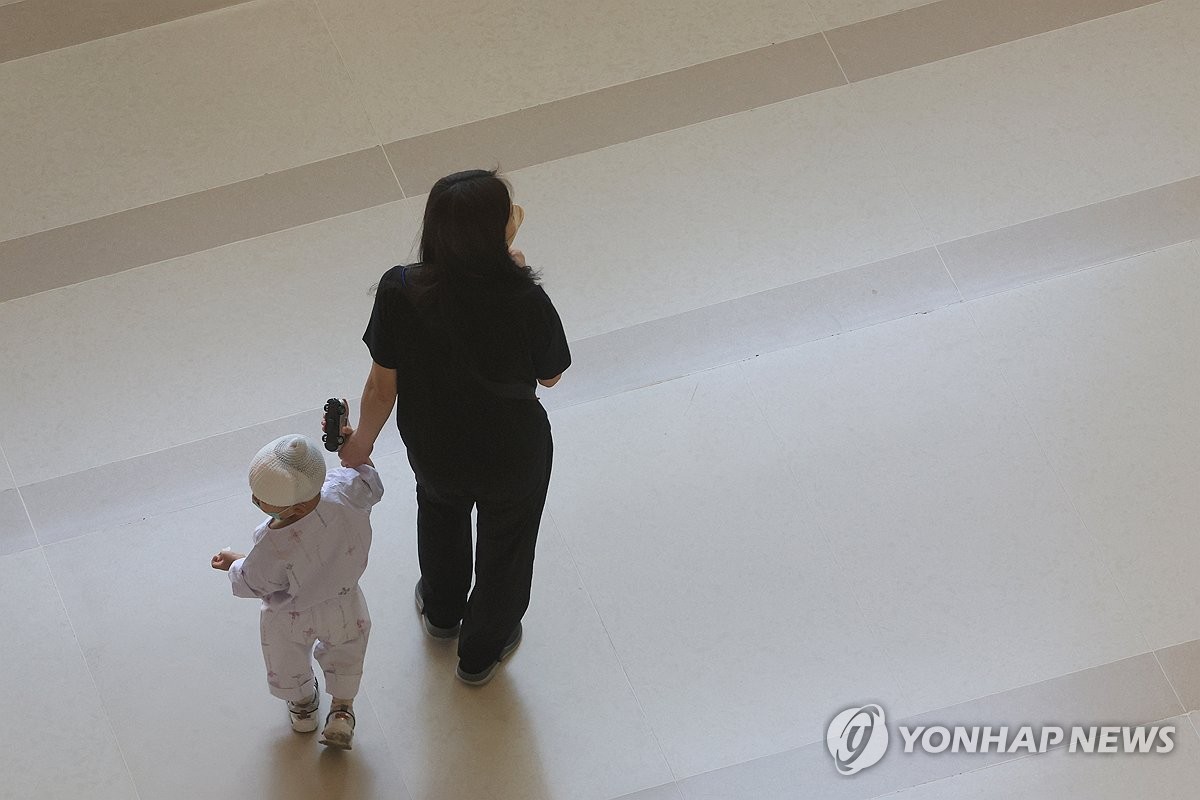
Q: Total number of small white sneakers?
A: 2